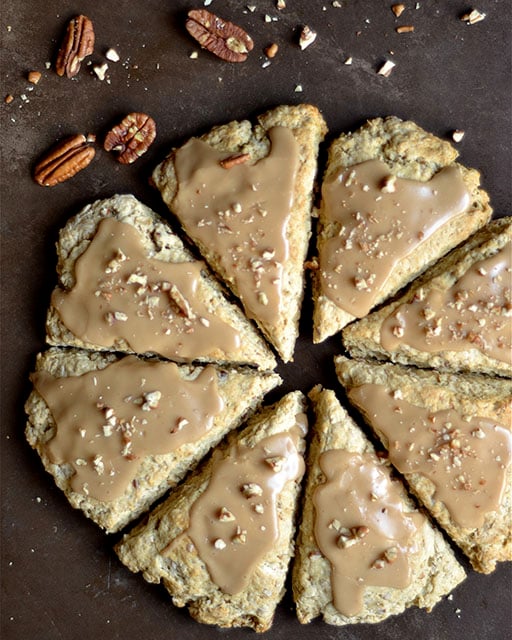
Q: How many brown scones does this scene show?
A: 8